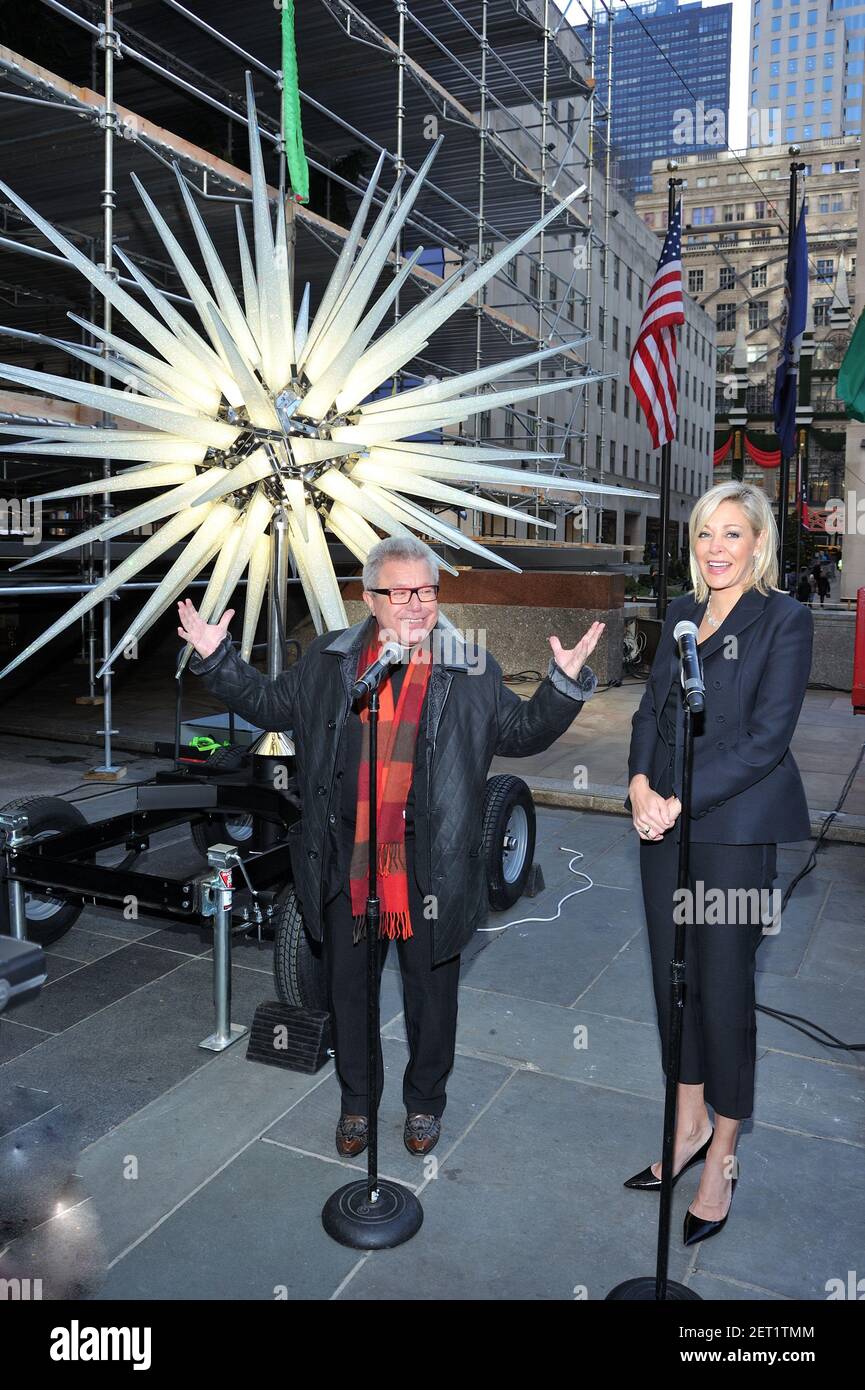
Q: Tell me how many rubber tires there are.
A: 4